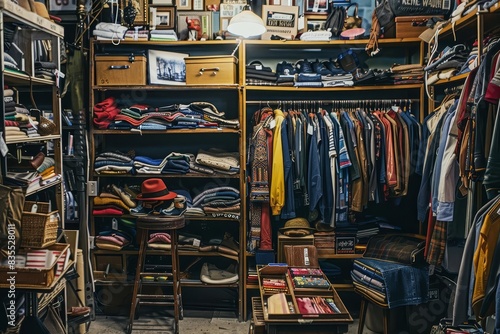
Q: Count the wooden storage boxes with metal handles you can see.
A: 2